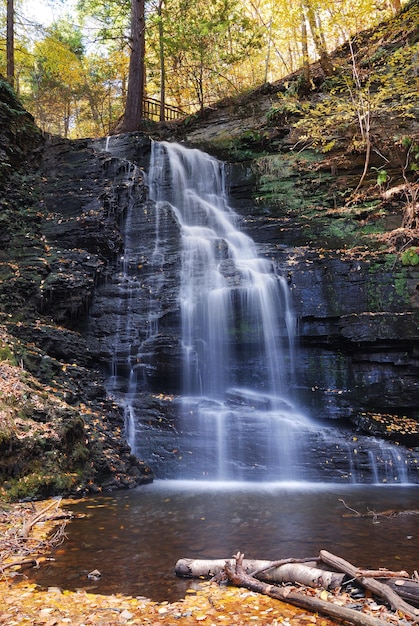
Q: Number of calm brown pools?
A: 1